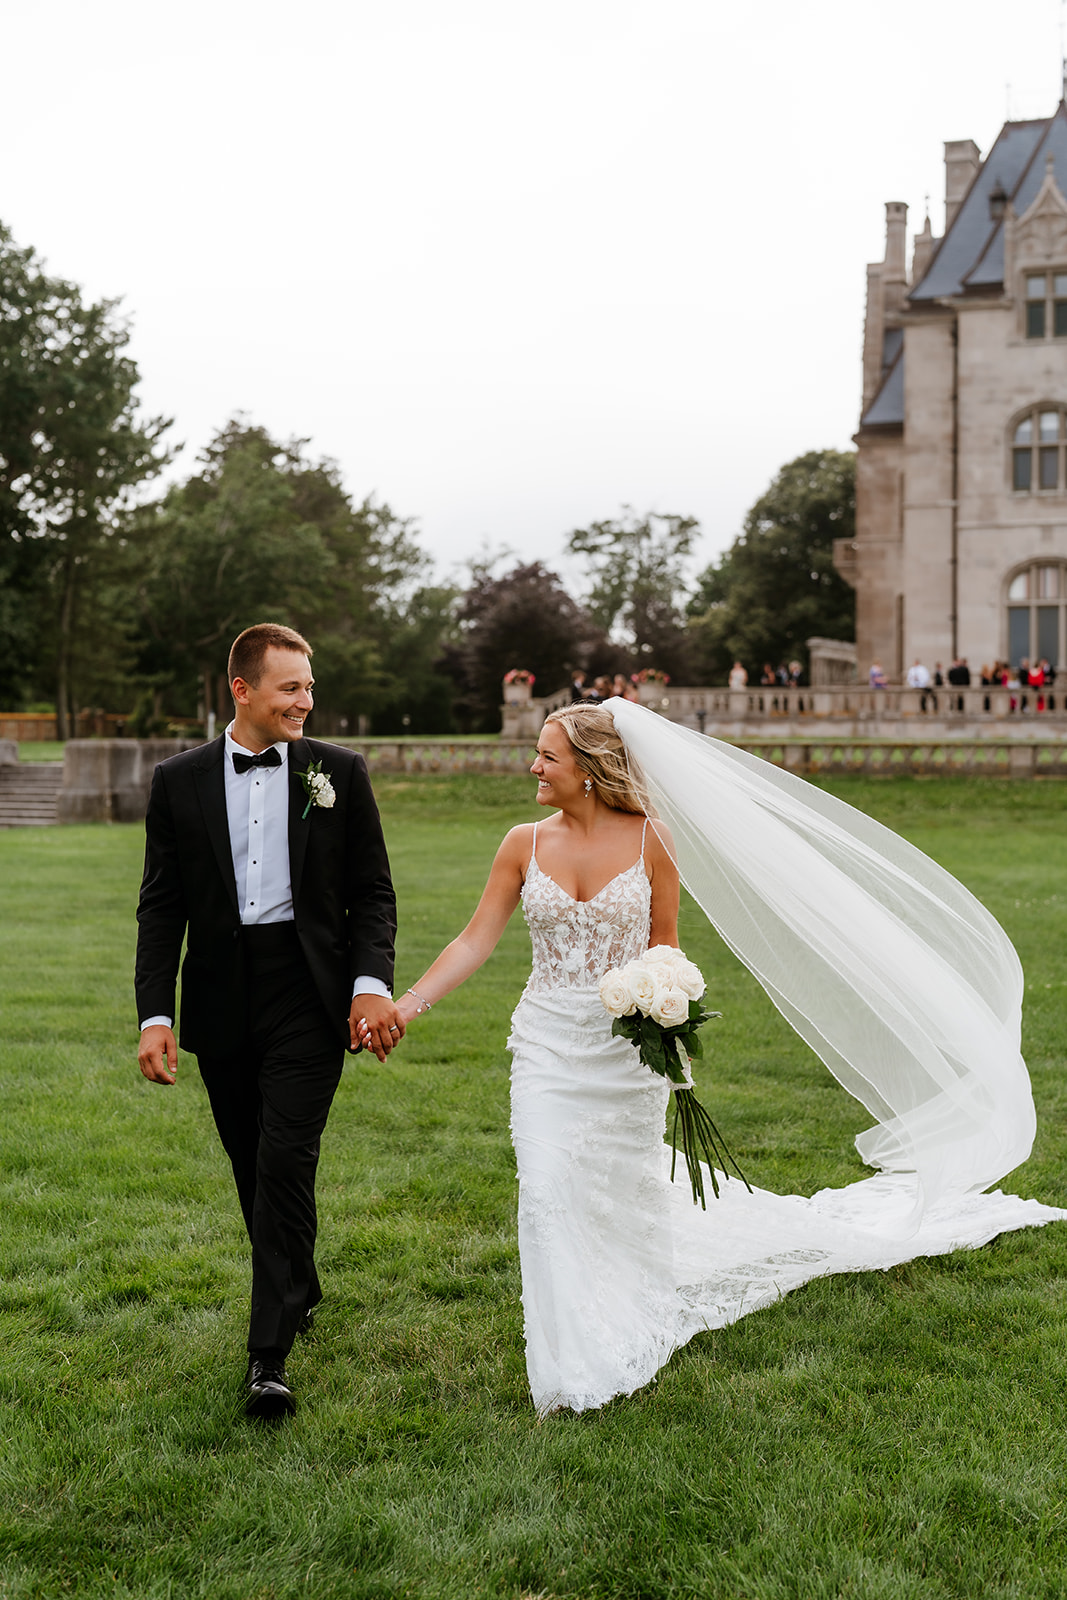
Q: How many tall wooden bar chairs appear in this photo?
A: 0